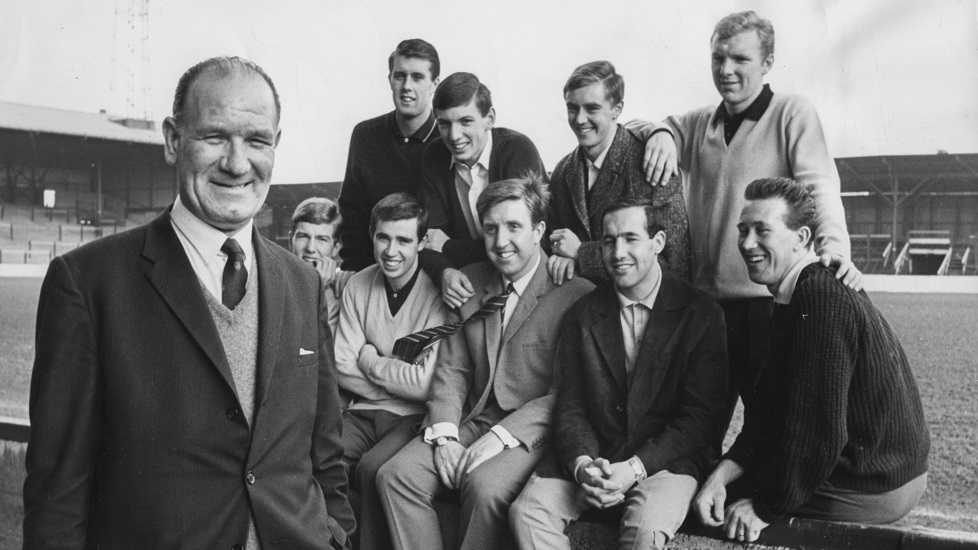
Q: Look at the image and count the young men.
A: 9